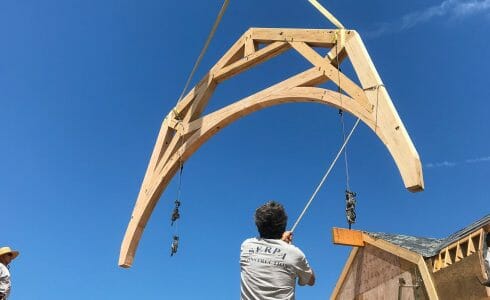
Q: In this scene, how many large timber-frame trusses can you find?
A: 1